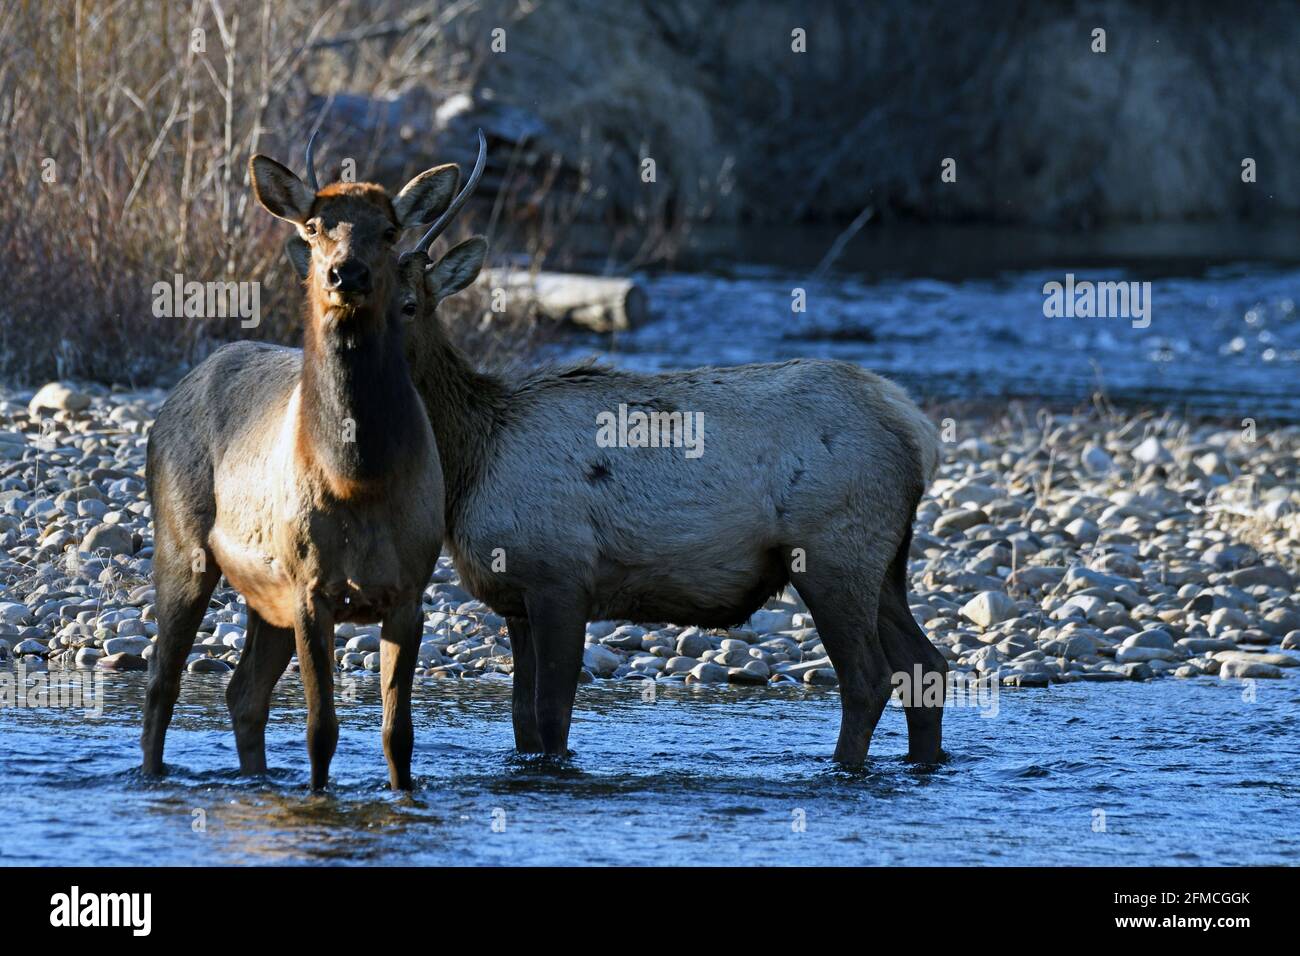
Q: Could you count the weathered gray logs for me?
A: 1